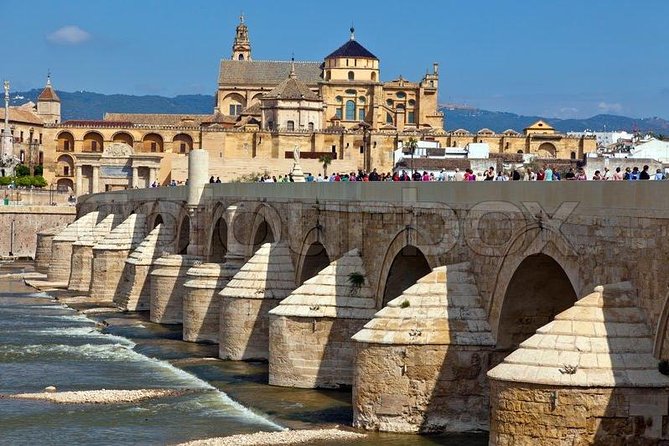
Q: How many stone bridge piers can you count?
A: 11